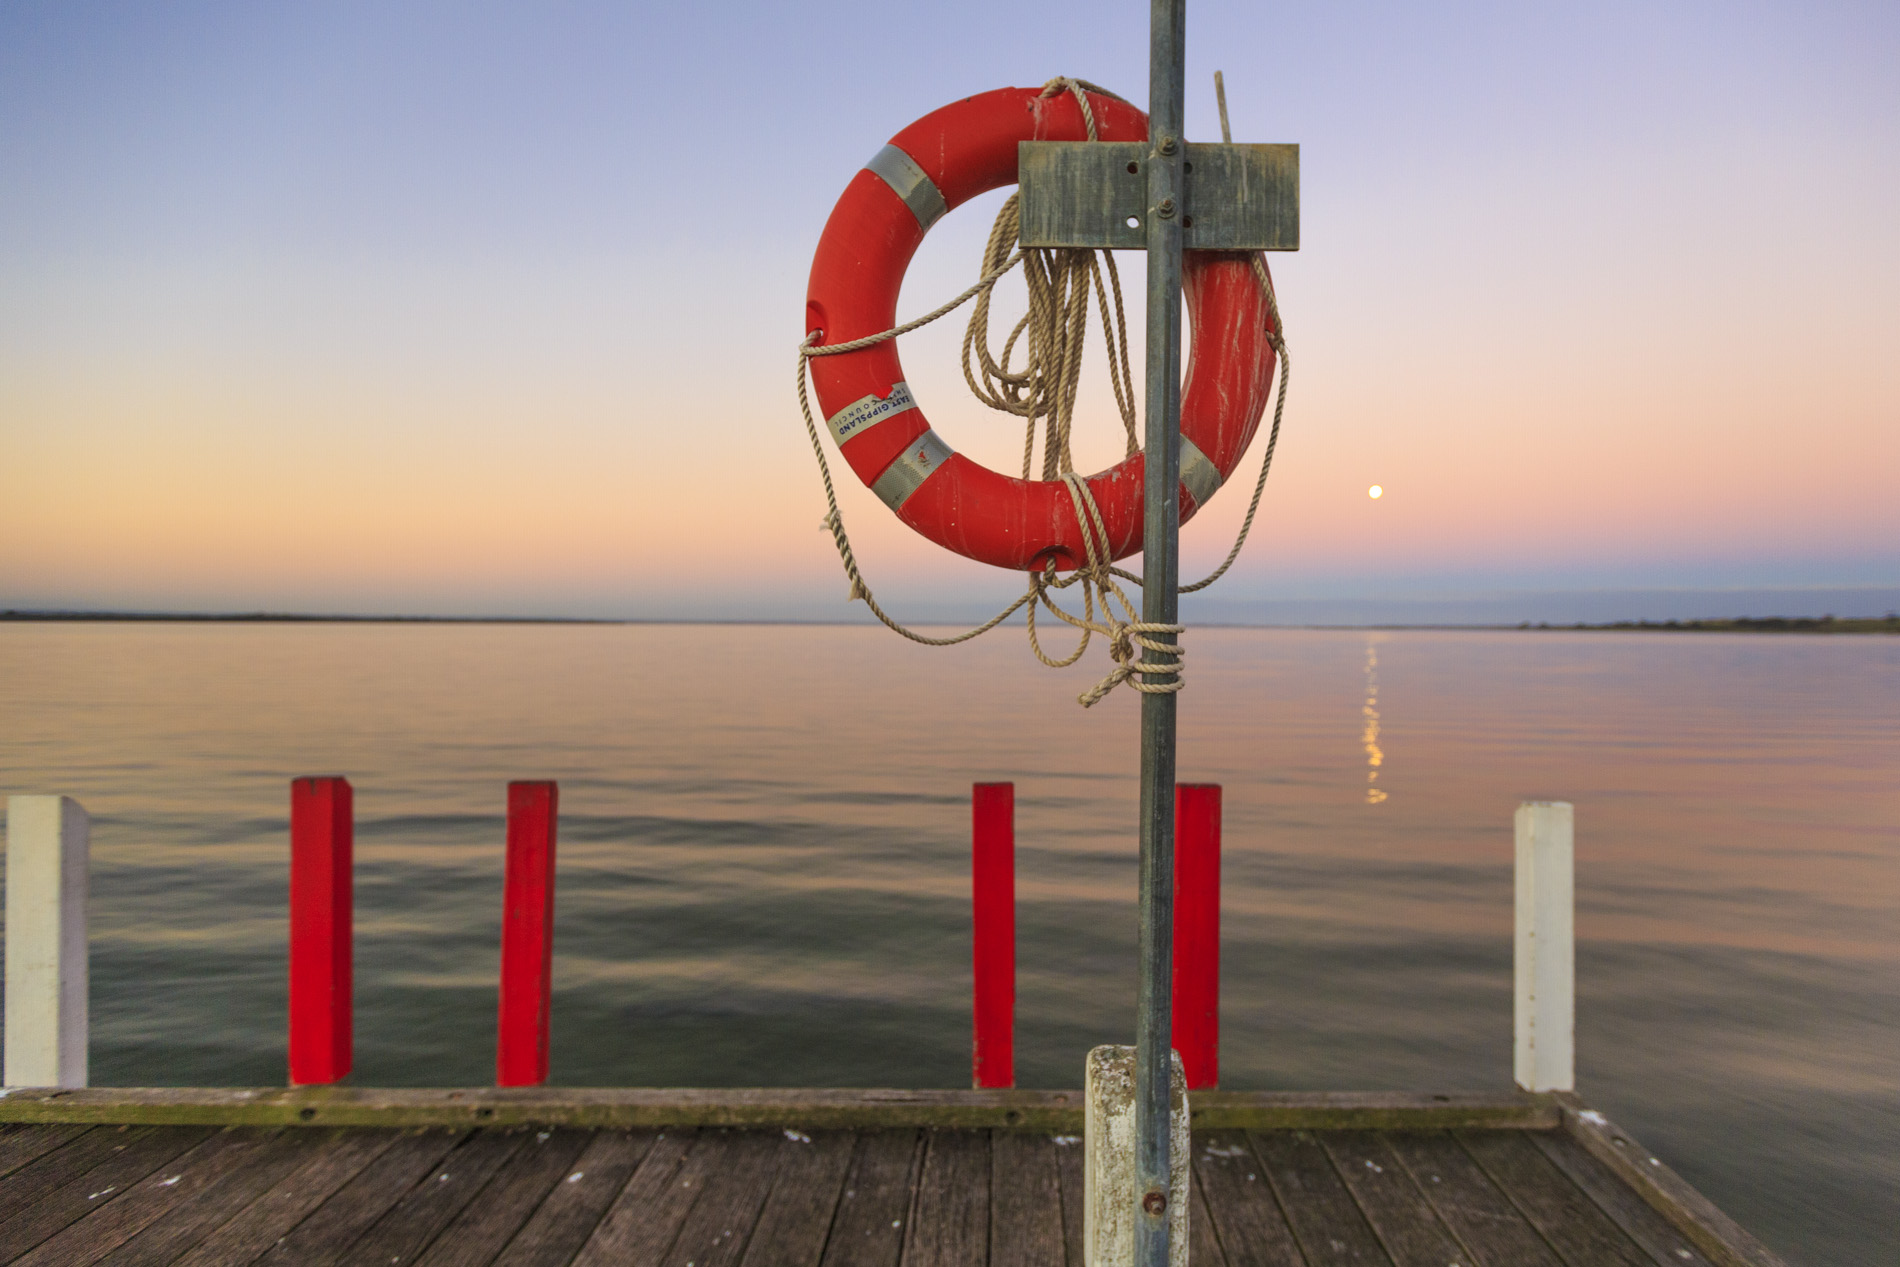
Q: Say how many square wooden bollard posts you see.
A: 6